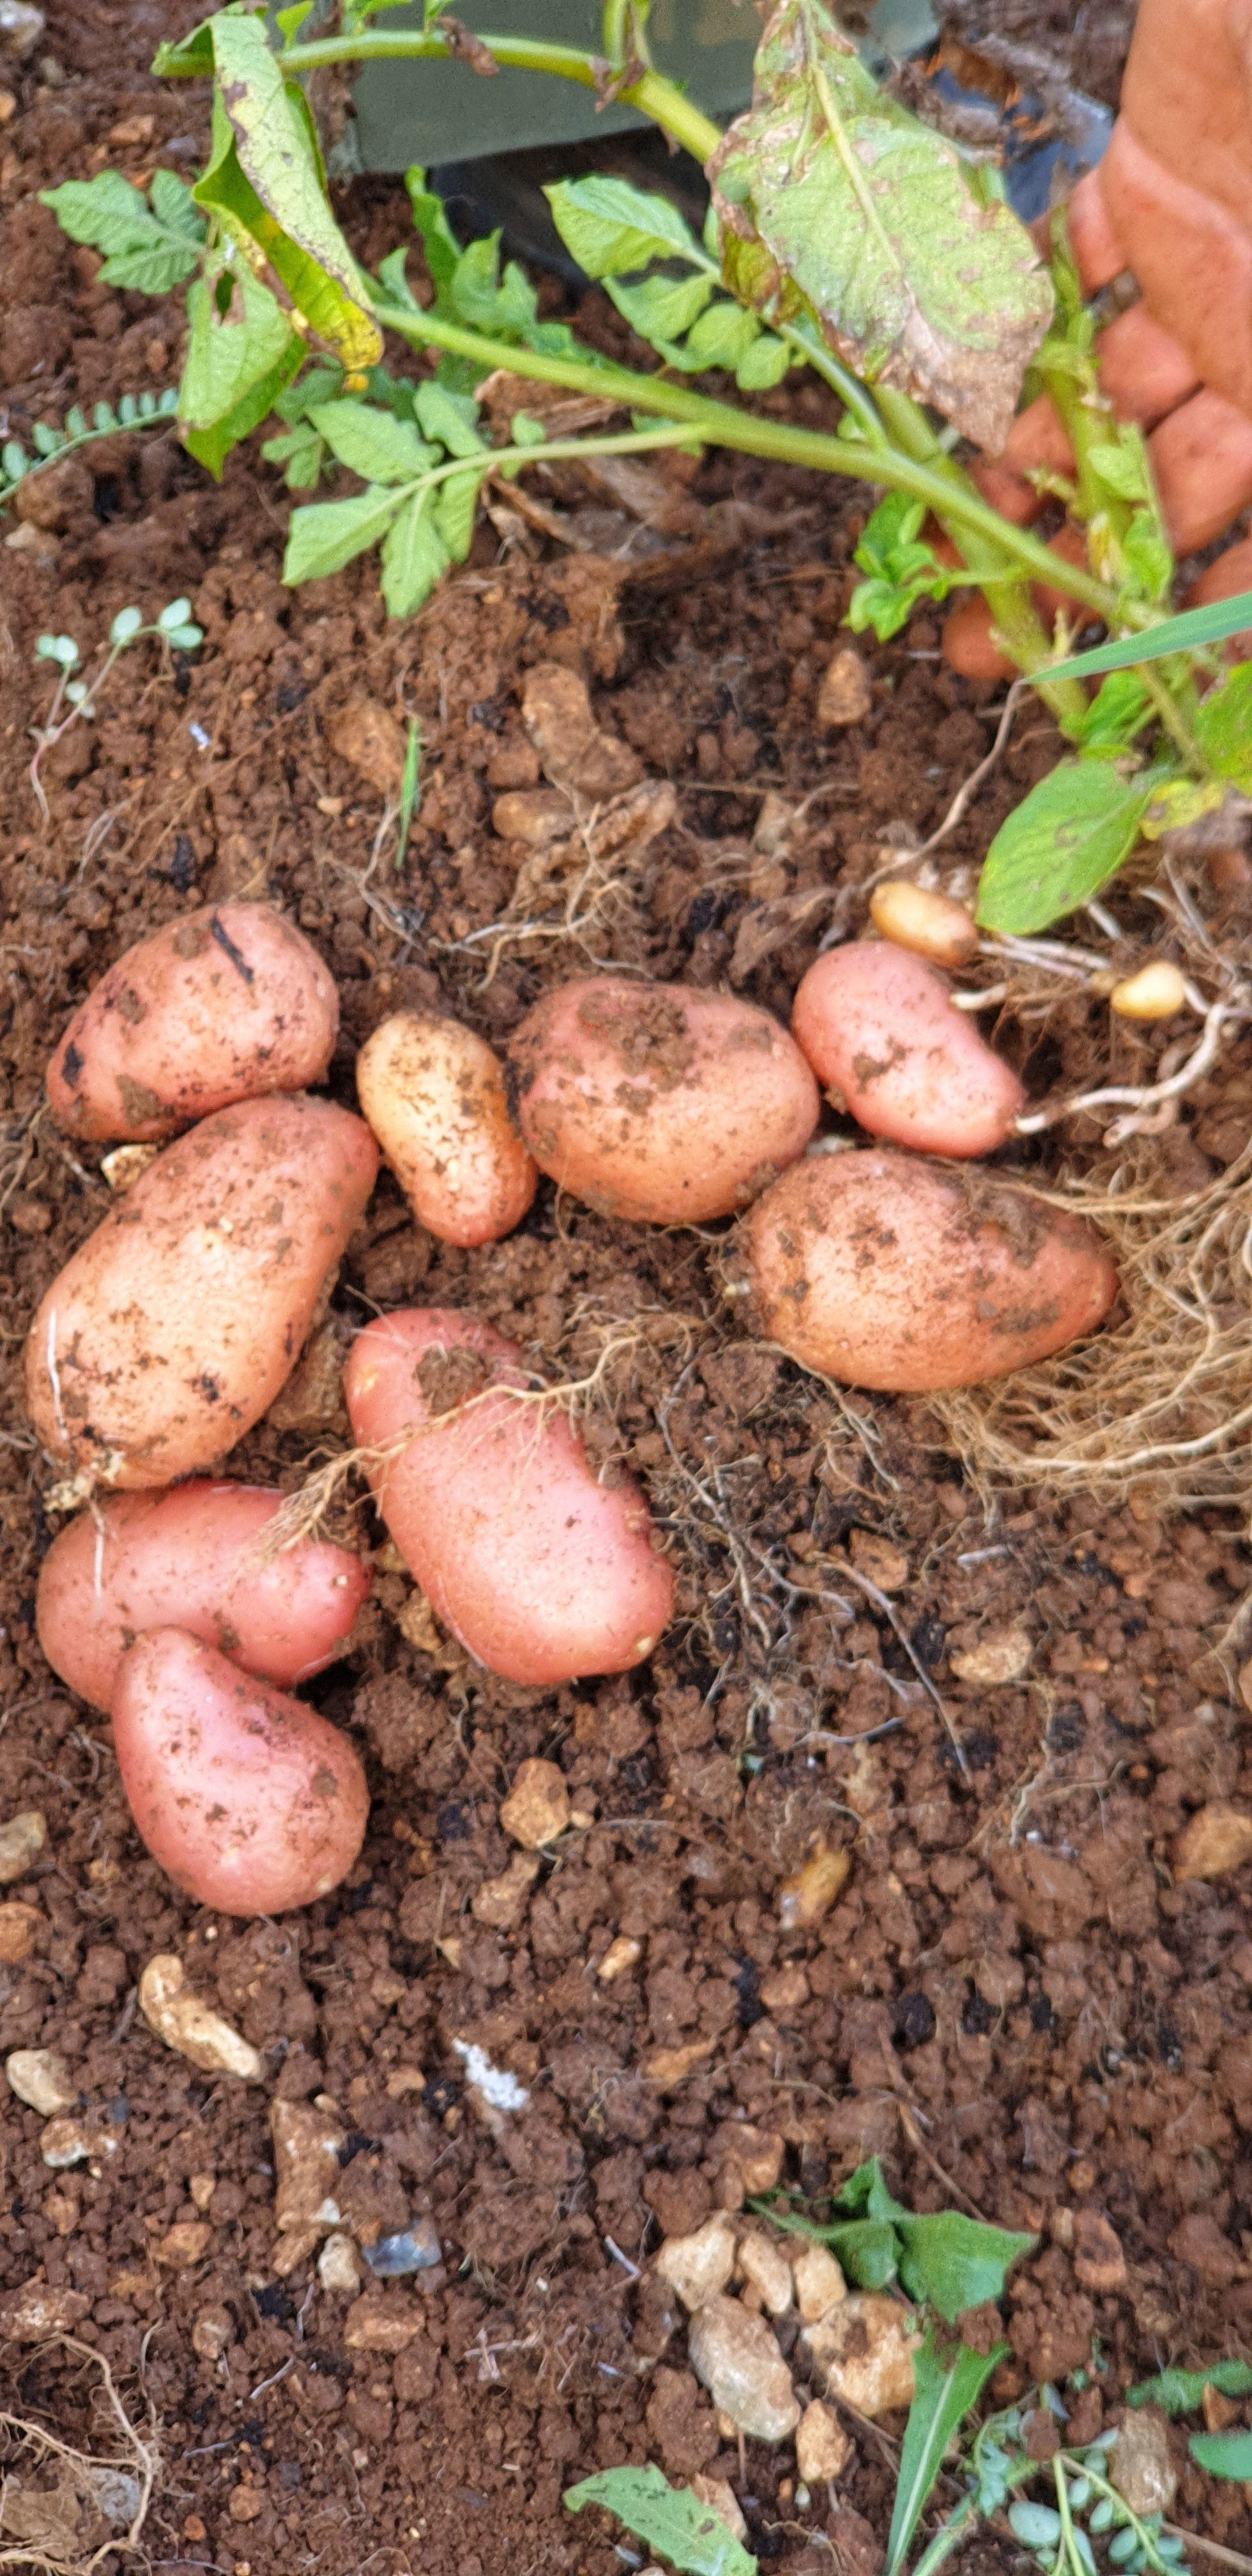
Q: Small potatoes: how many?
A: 2